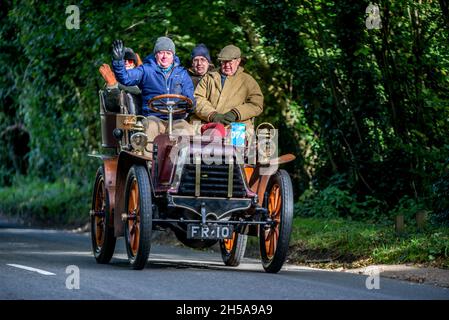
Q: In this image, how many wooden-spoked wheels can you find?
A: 4